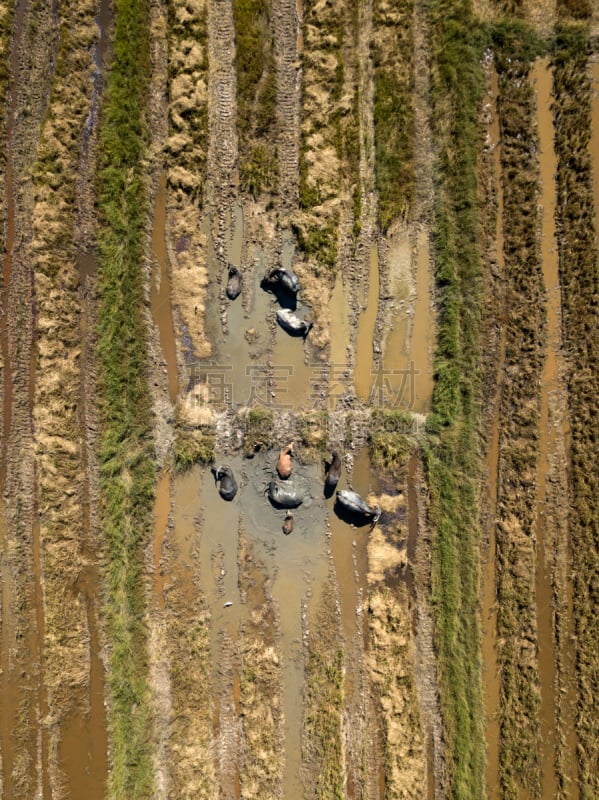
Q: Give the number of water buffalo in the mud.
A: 9